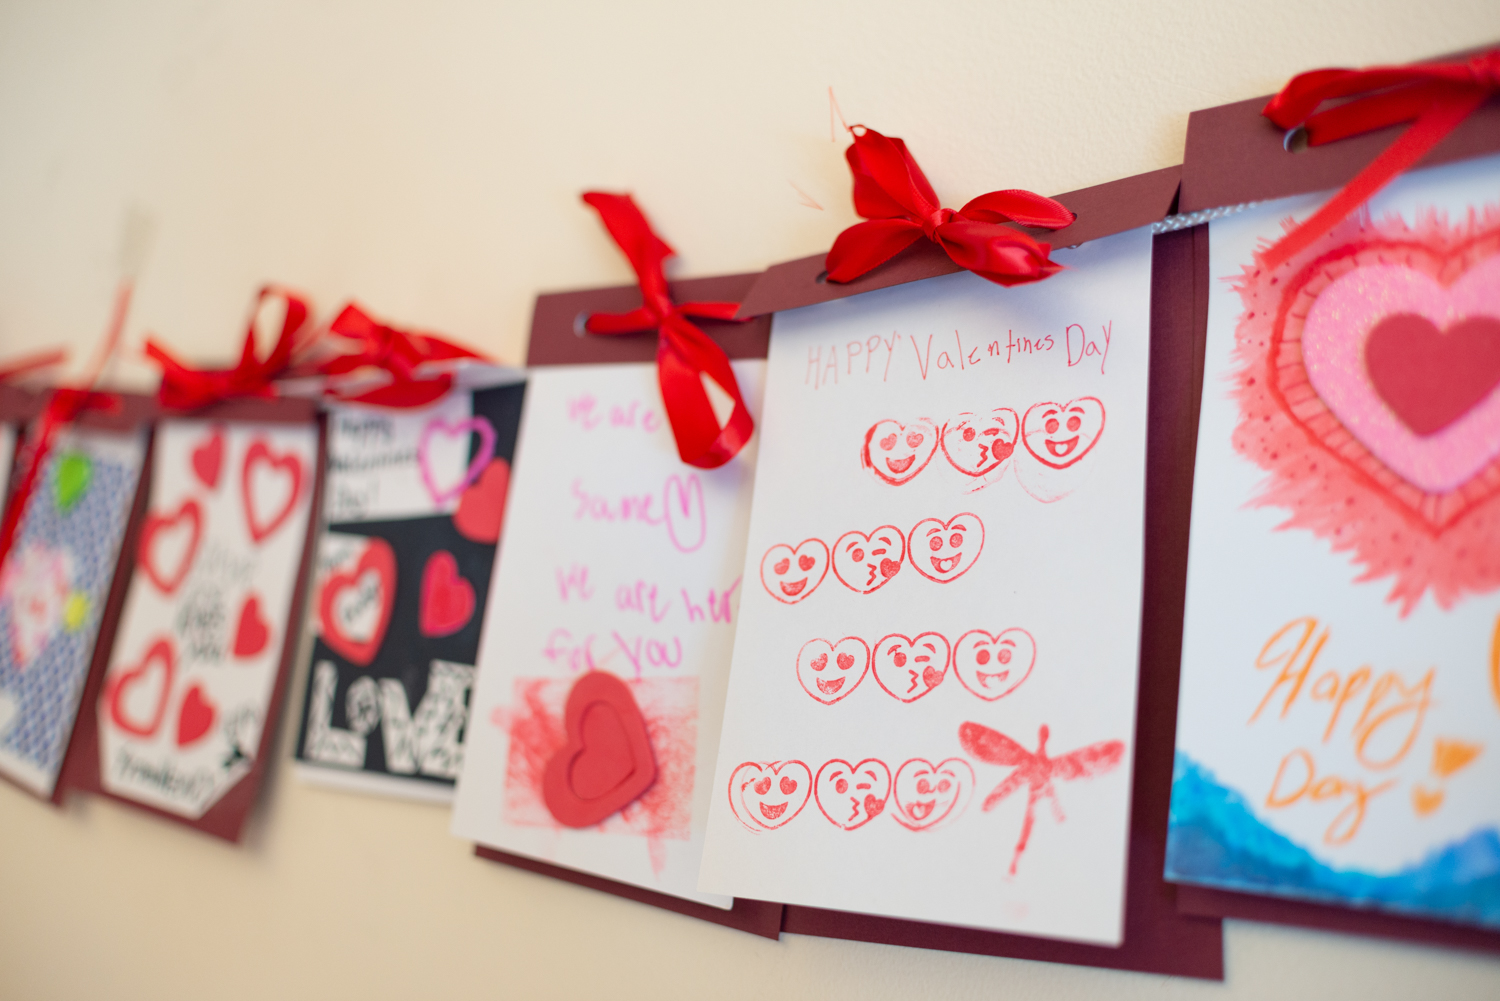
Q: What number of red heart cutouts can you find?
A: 11